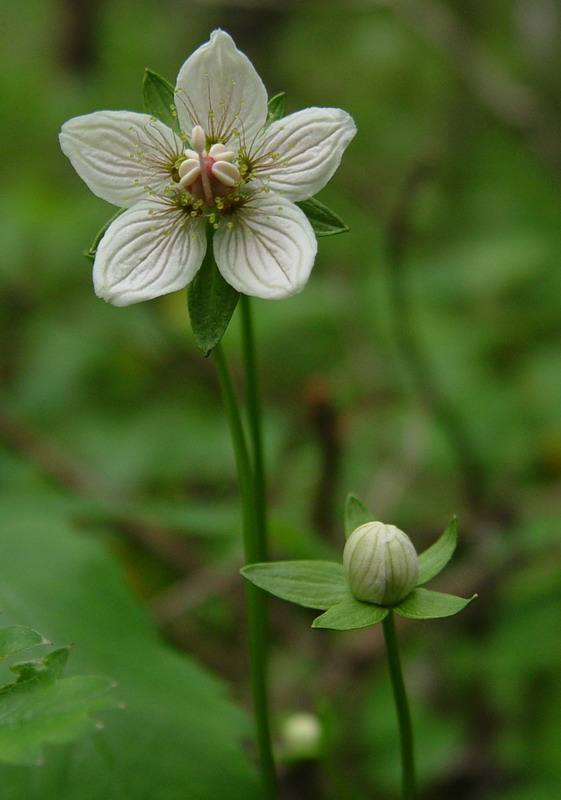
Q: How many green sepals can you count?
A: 10